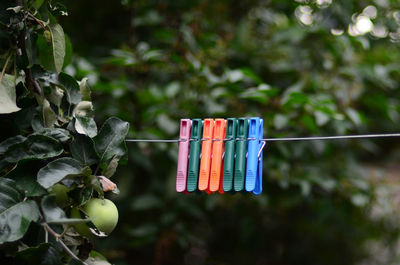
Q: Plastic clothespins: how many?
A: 7